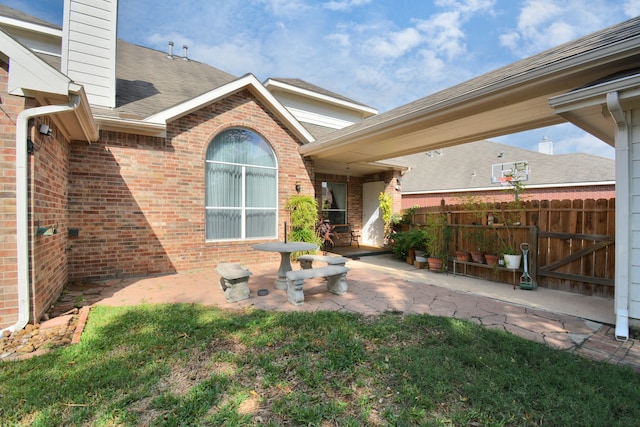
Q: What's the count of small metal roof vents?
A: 2